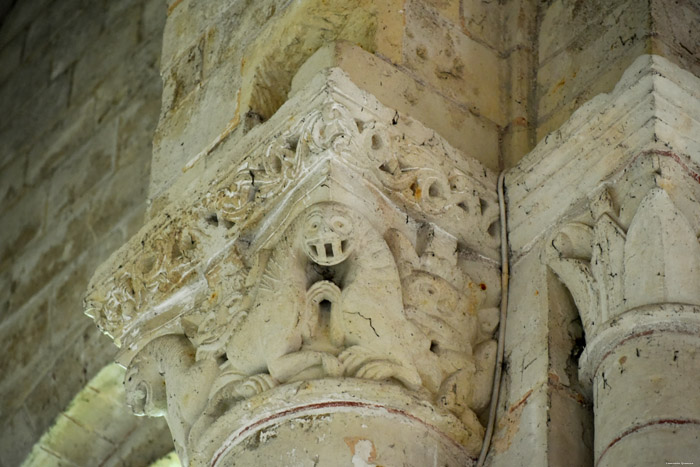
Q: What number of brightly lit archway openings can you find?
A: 1